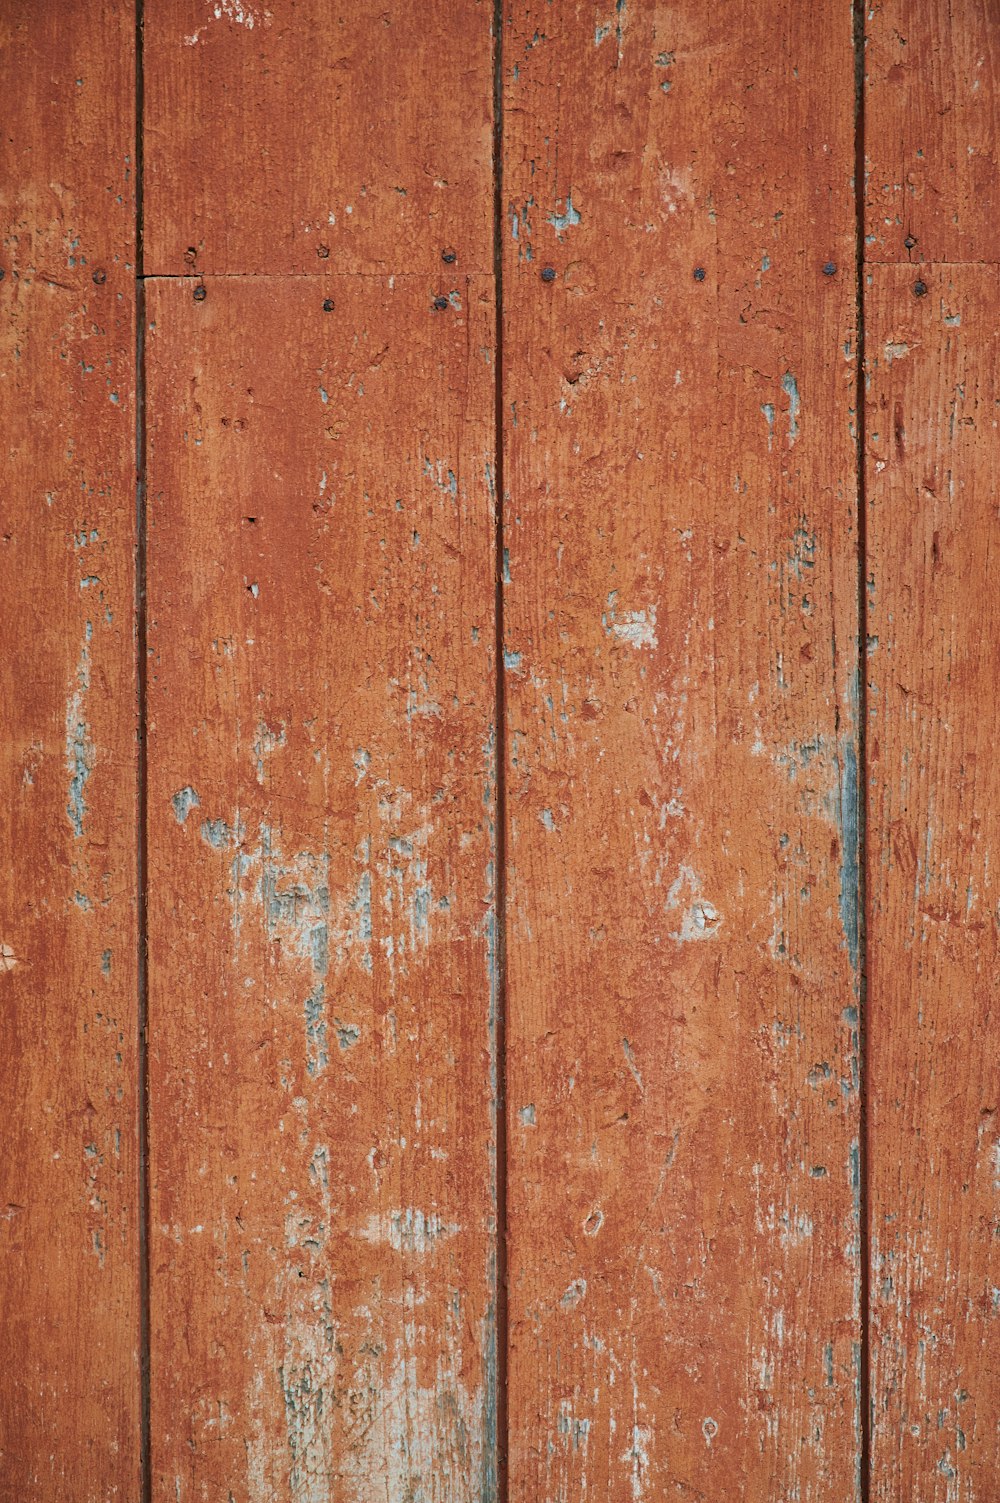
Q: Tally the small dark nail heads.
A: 13